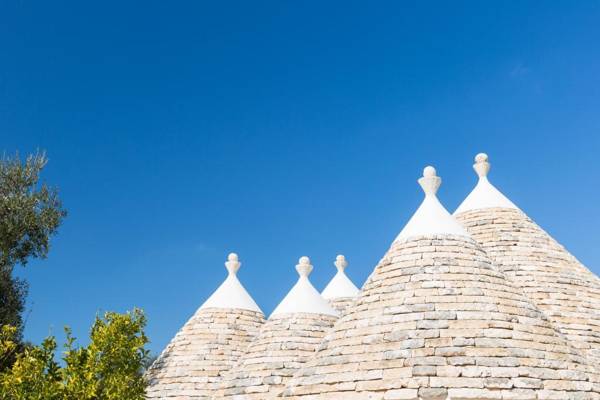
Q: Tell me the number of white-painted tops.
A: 5